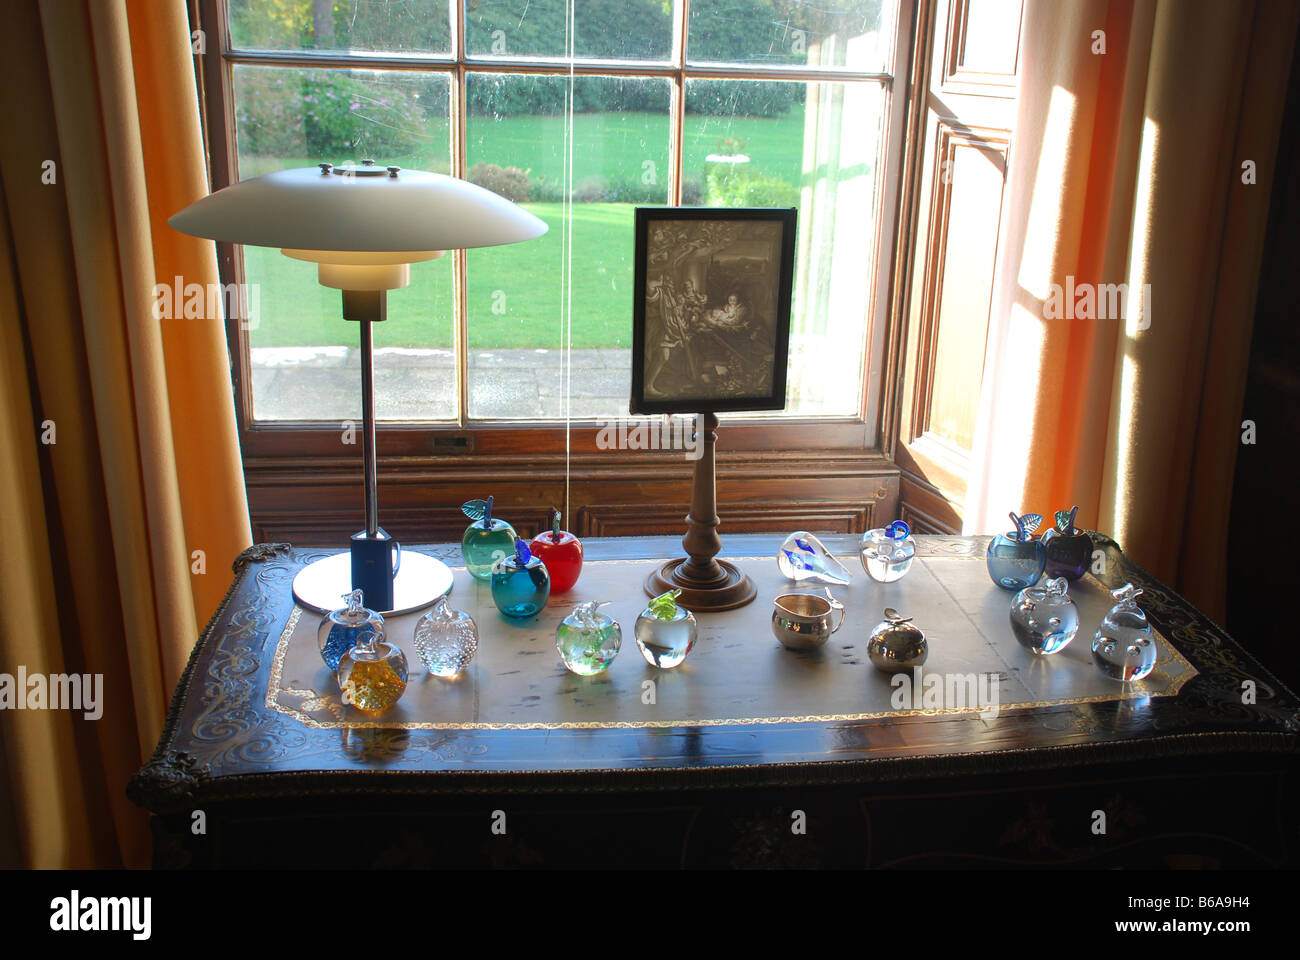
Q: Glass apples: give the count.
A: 12